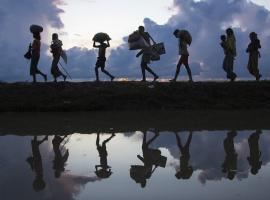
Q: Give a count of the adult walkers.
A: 7